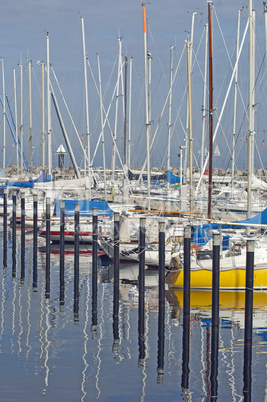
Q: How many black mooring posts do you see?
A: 14